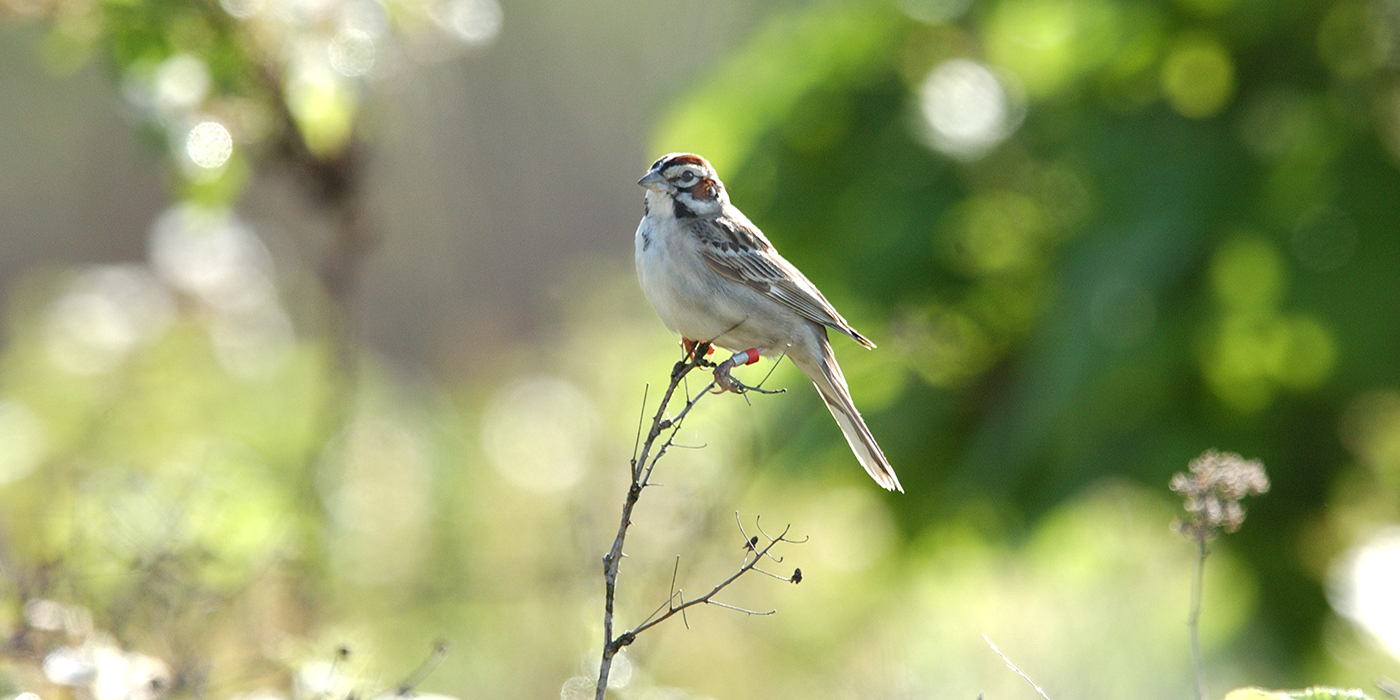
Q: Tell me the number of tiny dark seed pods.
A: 2